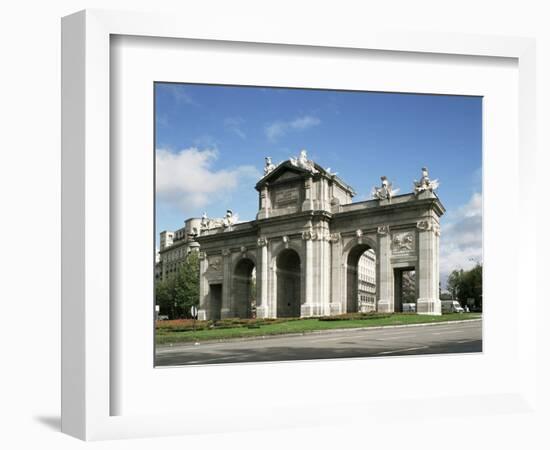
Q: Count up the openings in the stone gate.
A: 5